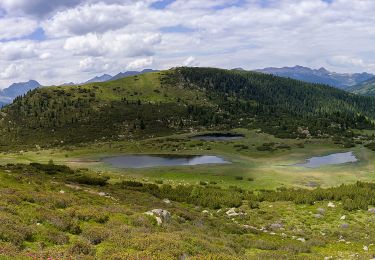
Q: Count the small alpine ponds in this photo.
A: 3